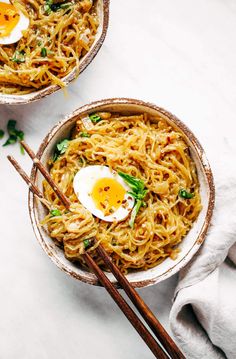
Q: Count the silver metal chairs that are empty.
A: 0